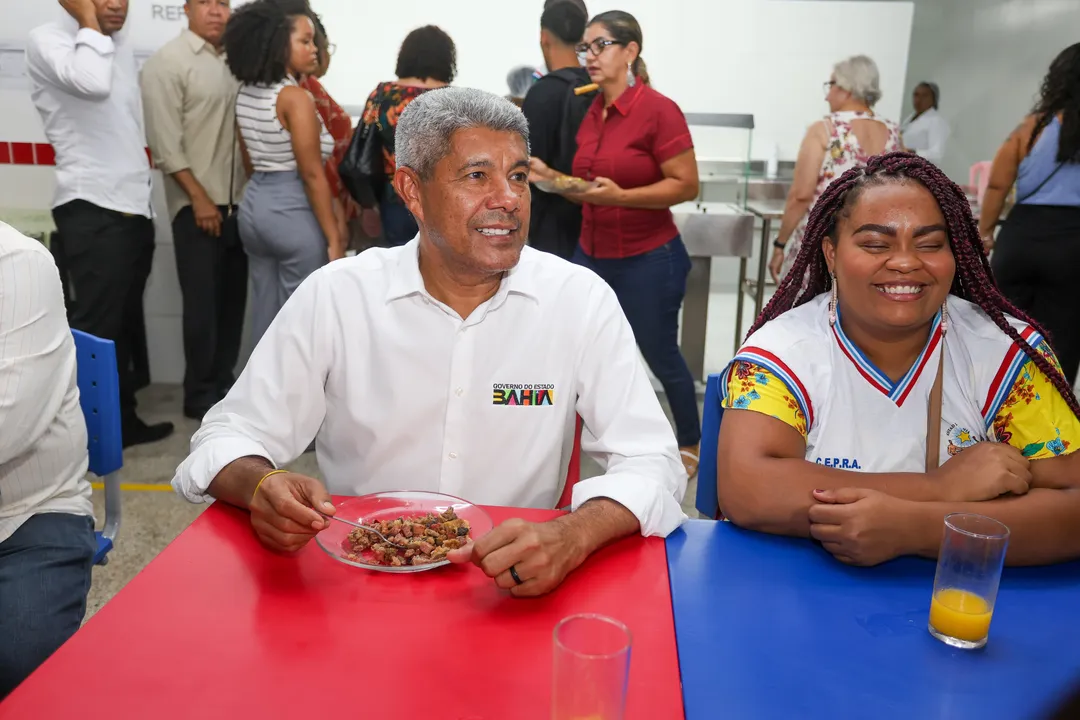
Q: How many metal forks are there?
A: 1